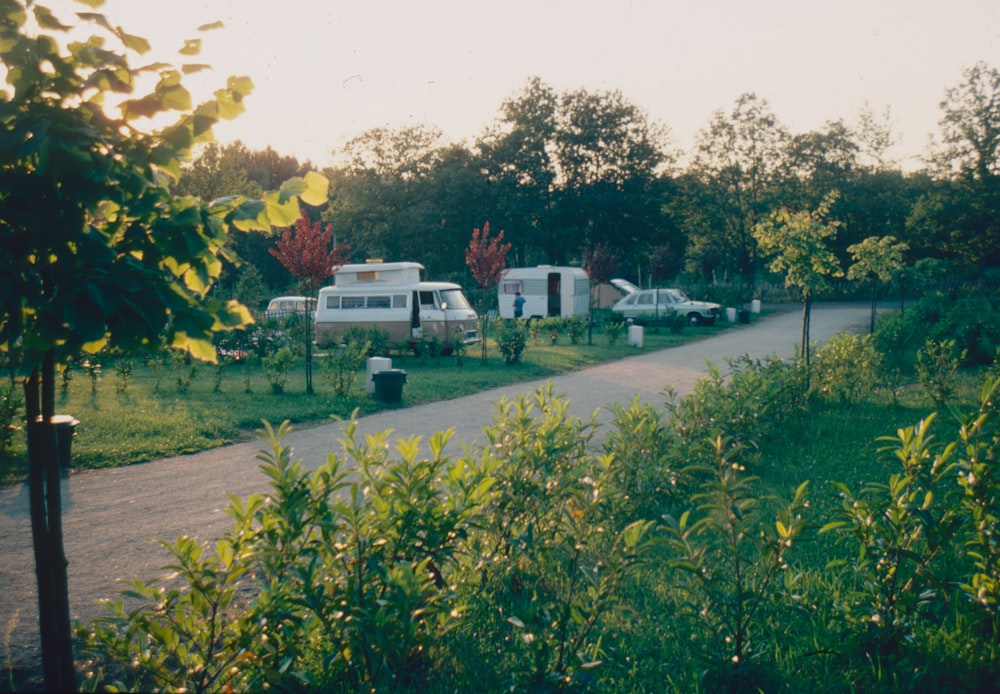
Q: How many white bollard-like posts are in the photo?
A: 4